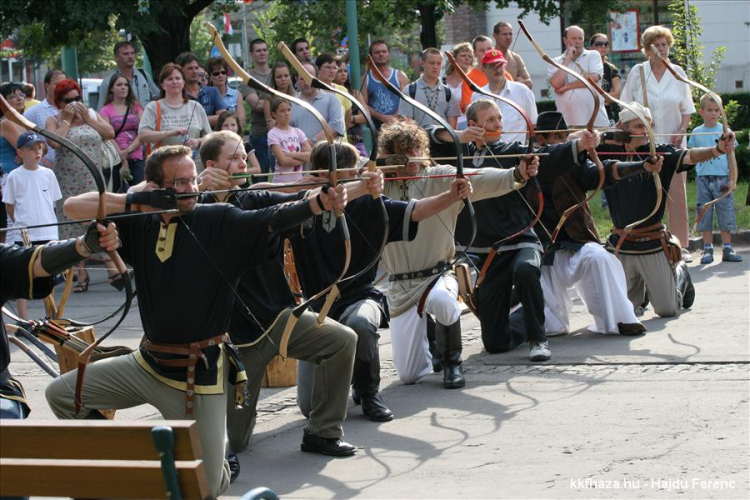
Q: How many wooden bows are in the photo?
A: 8